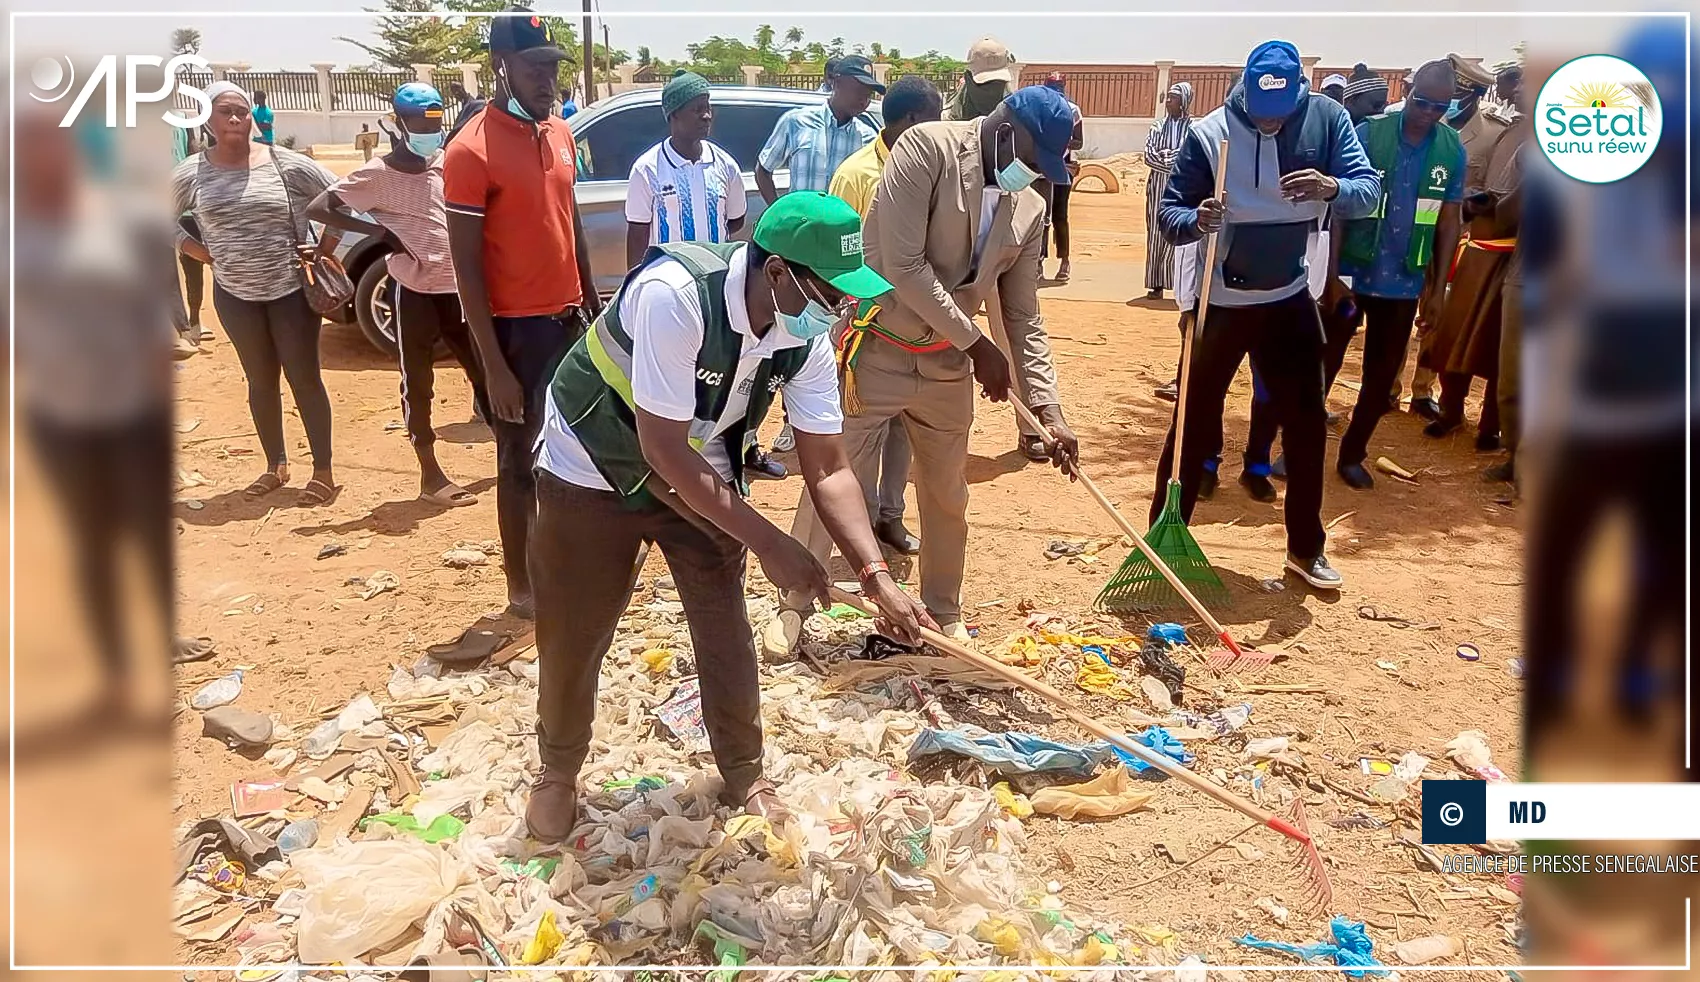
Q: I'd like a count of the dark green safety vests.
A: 2